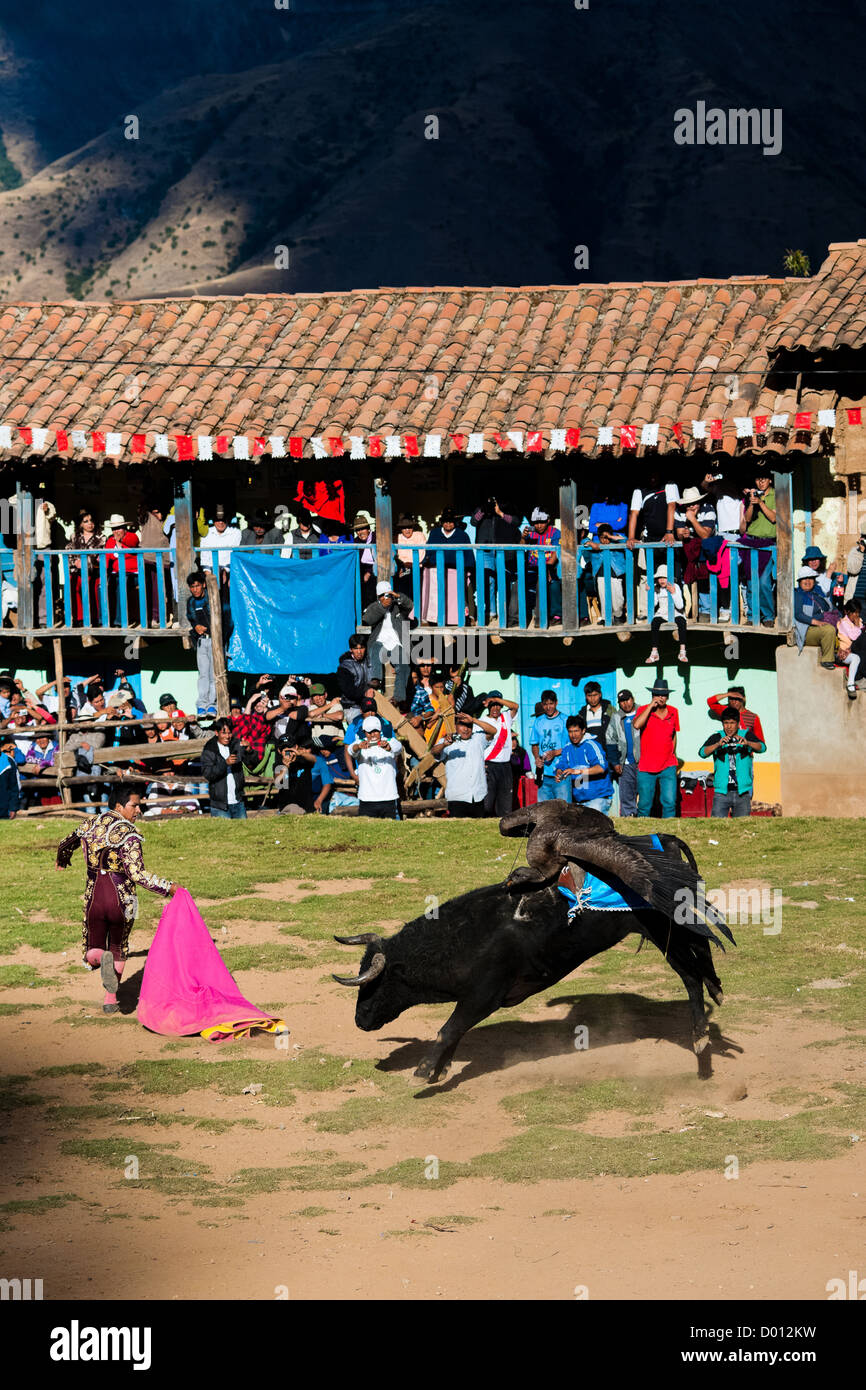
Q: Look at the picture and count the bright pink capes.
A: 1